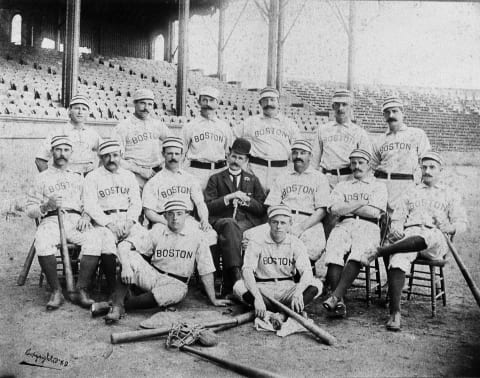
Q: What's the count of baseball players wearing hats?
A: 14